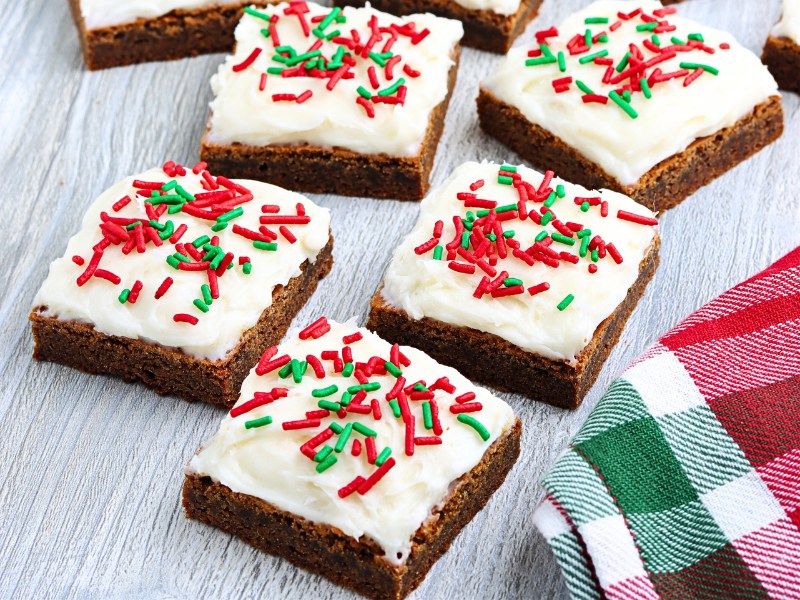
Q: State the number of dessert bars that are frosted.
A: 8